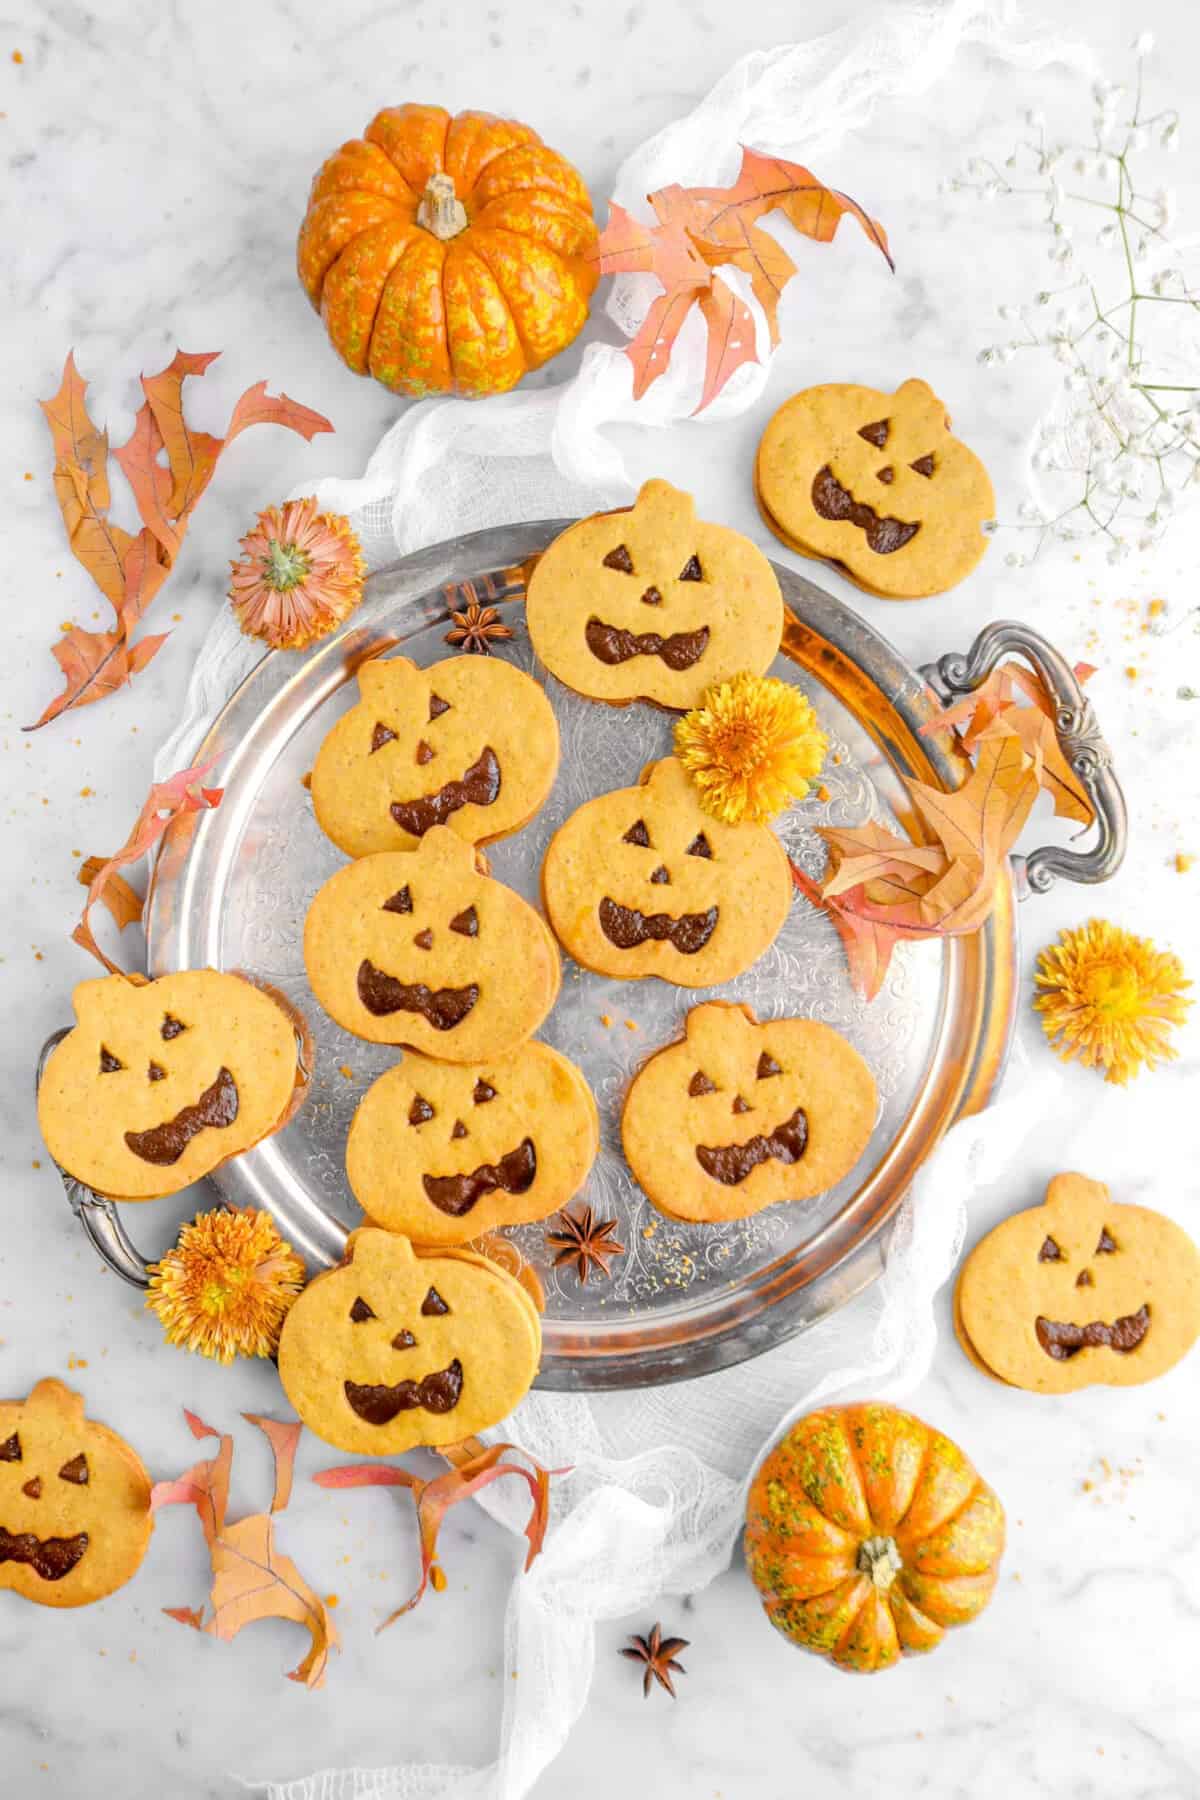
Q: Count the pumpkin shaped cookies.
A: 11